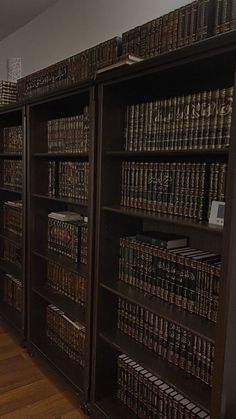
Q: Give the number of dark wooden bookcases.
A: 3